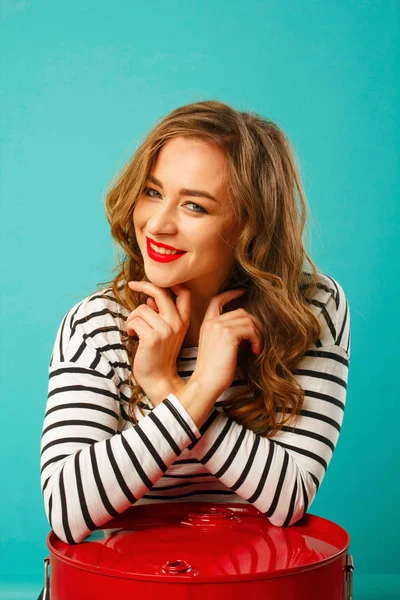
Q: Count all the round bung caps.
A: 2